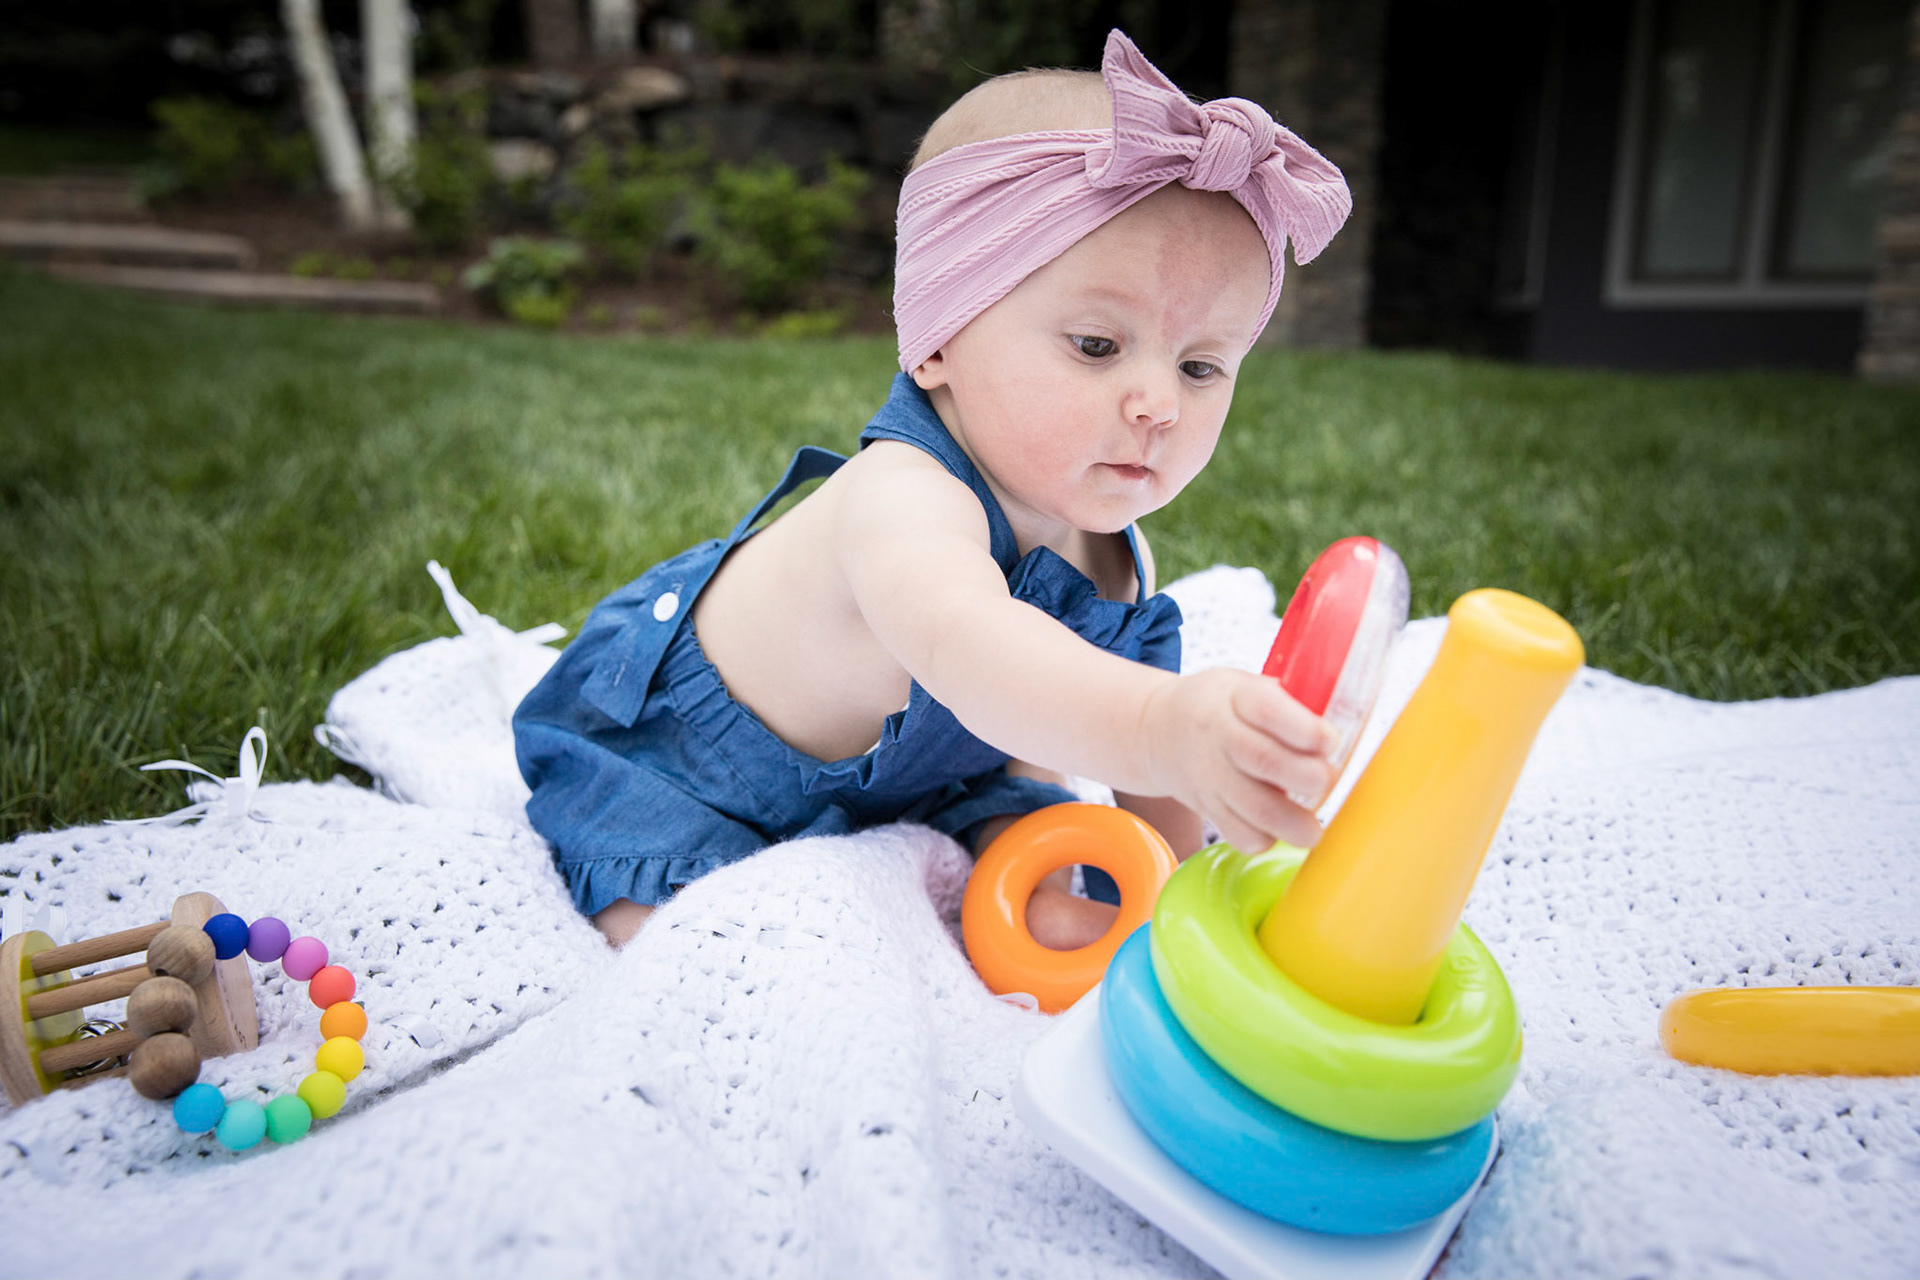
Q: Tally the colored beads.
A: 10